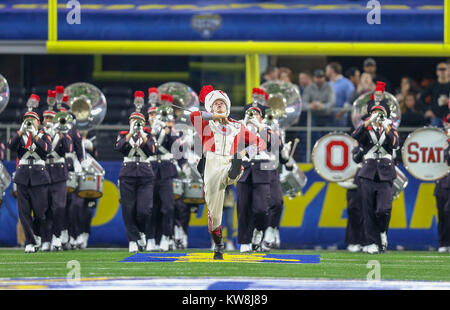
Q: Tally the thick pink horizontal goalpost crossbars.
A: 0